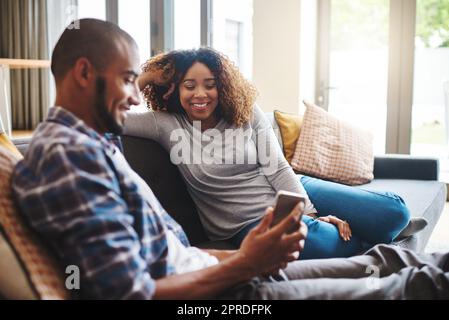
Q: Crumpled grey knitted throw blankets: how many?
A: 0